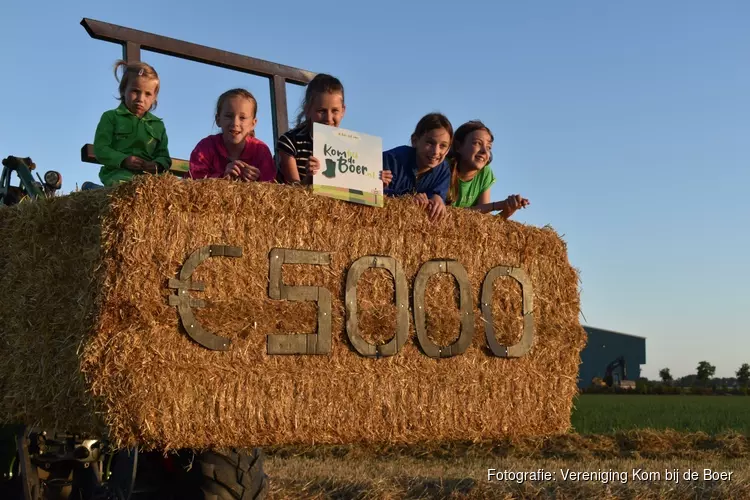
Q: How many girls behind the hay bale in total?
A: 5